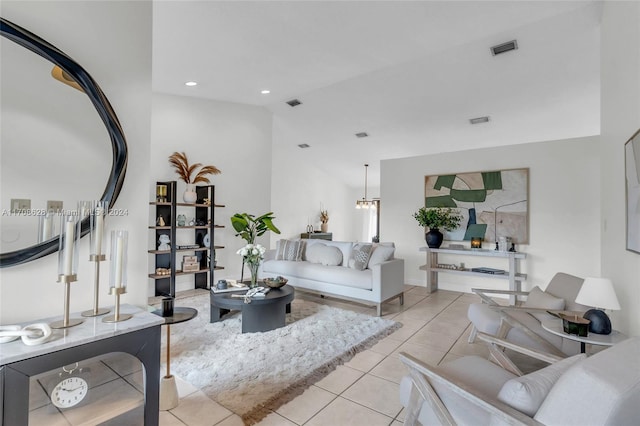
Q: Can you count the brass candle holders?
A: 3